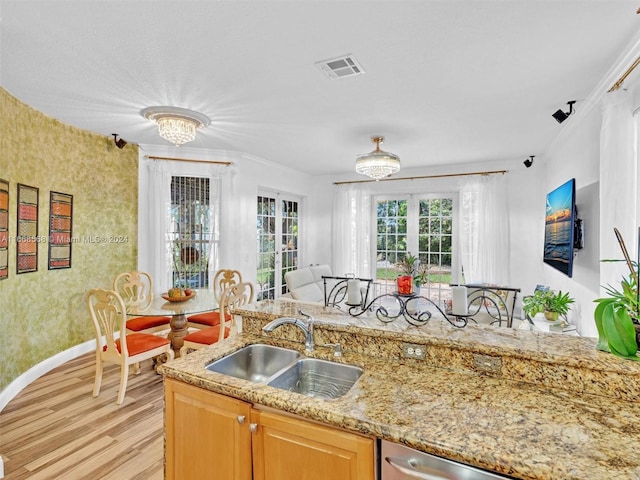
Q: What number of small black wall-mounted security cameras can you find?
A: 3